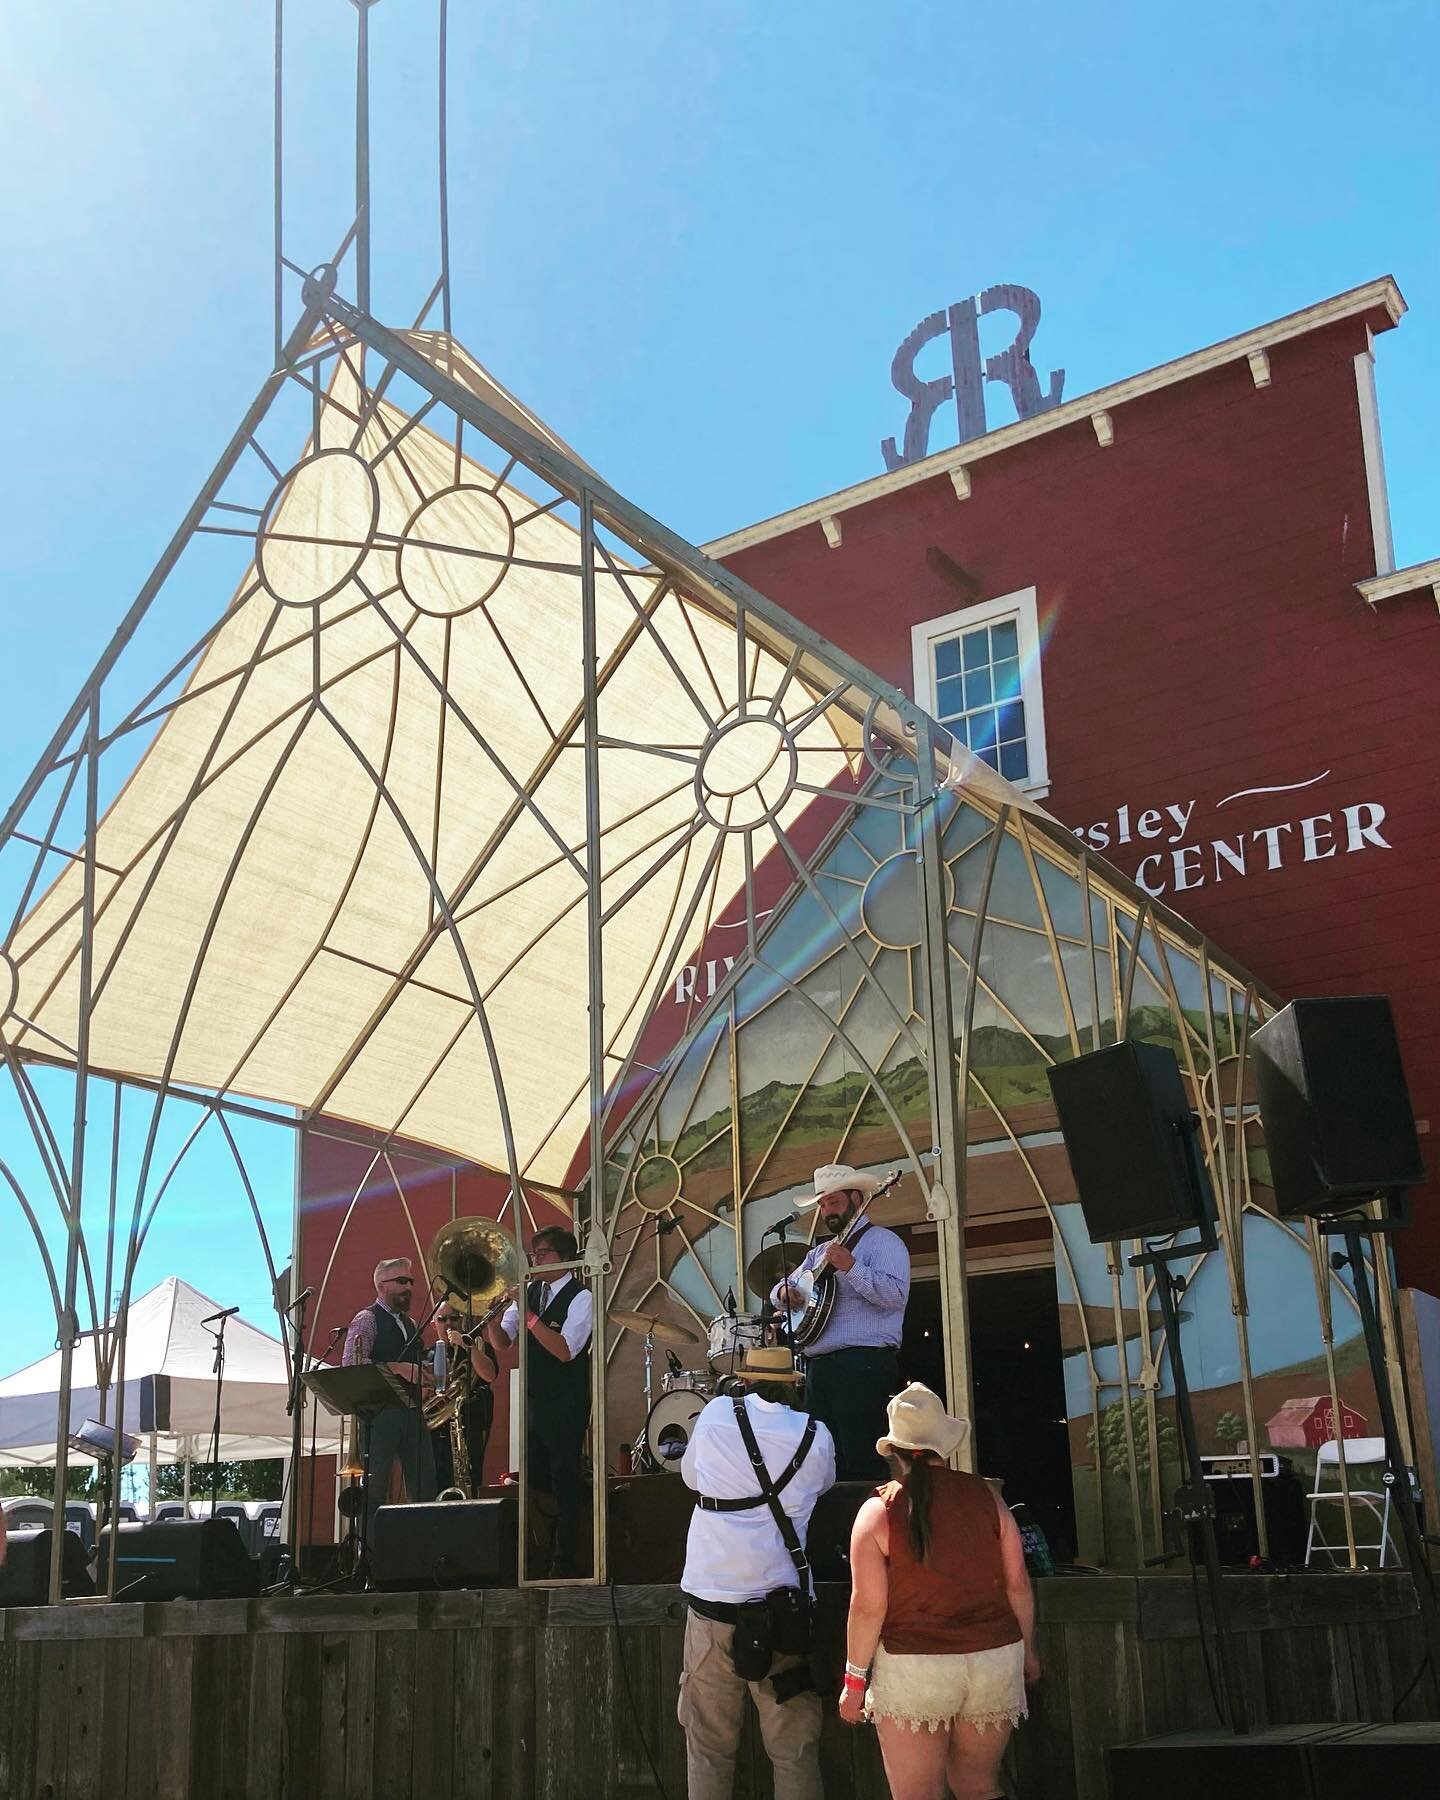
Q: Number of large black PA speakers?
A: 2